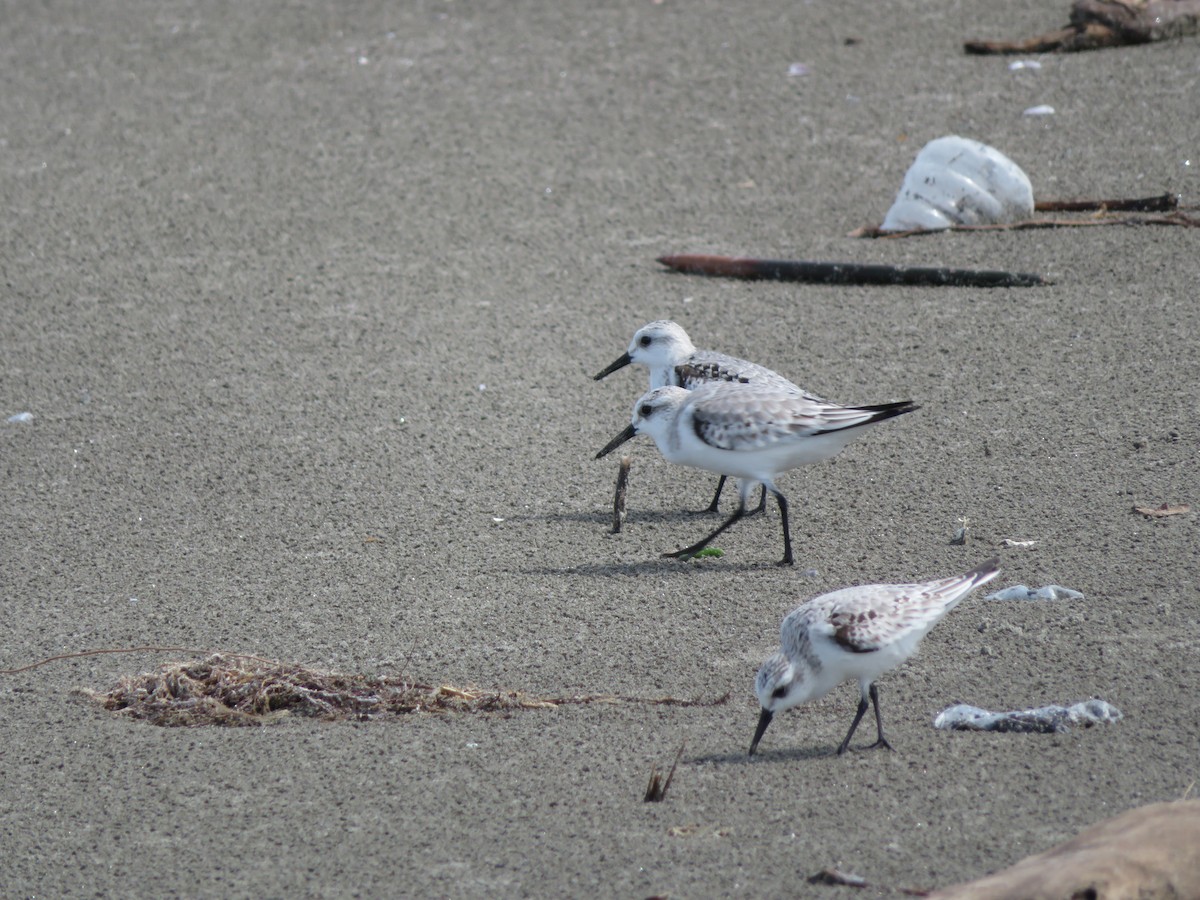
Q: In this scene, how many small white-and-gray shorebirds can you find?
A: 3